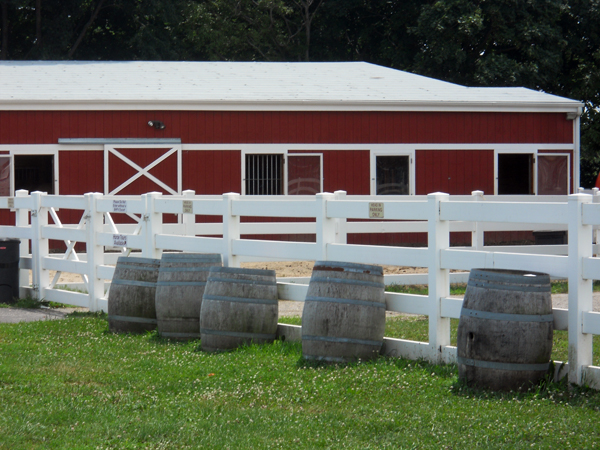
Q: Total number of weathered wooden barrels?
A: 5